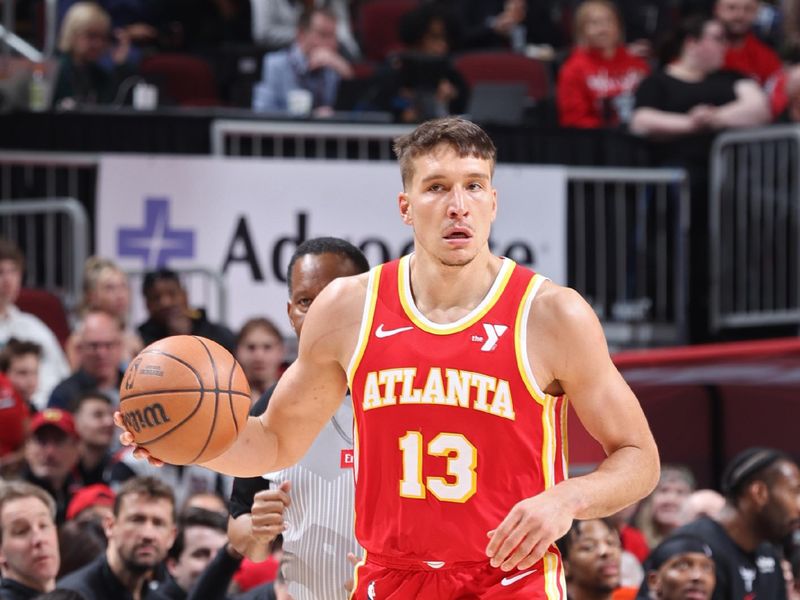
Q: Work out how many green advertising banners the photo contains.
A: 0